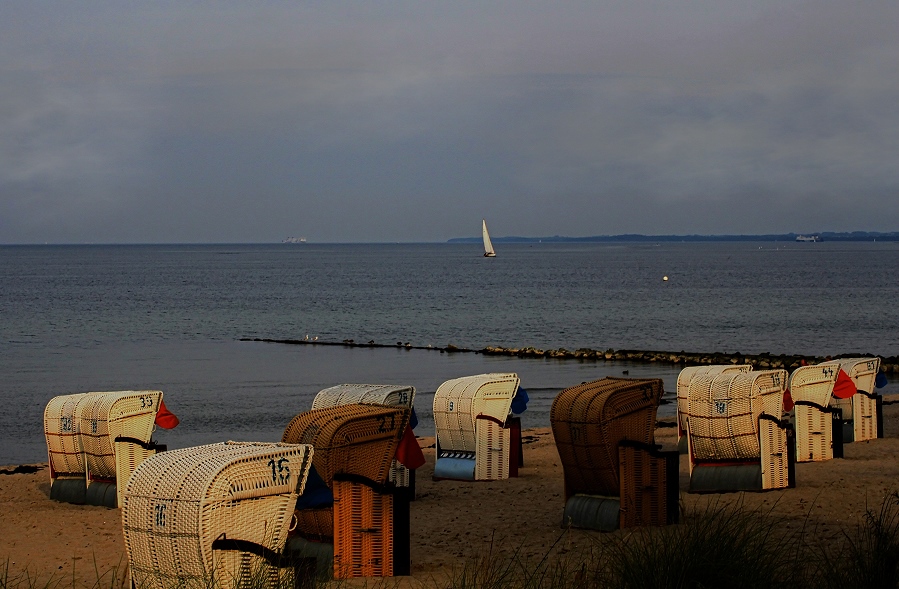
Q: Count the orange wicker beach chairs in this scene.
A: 2